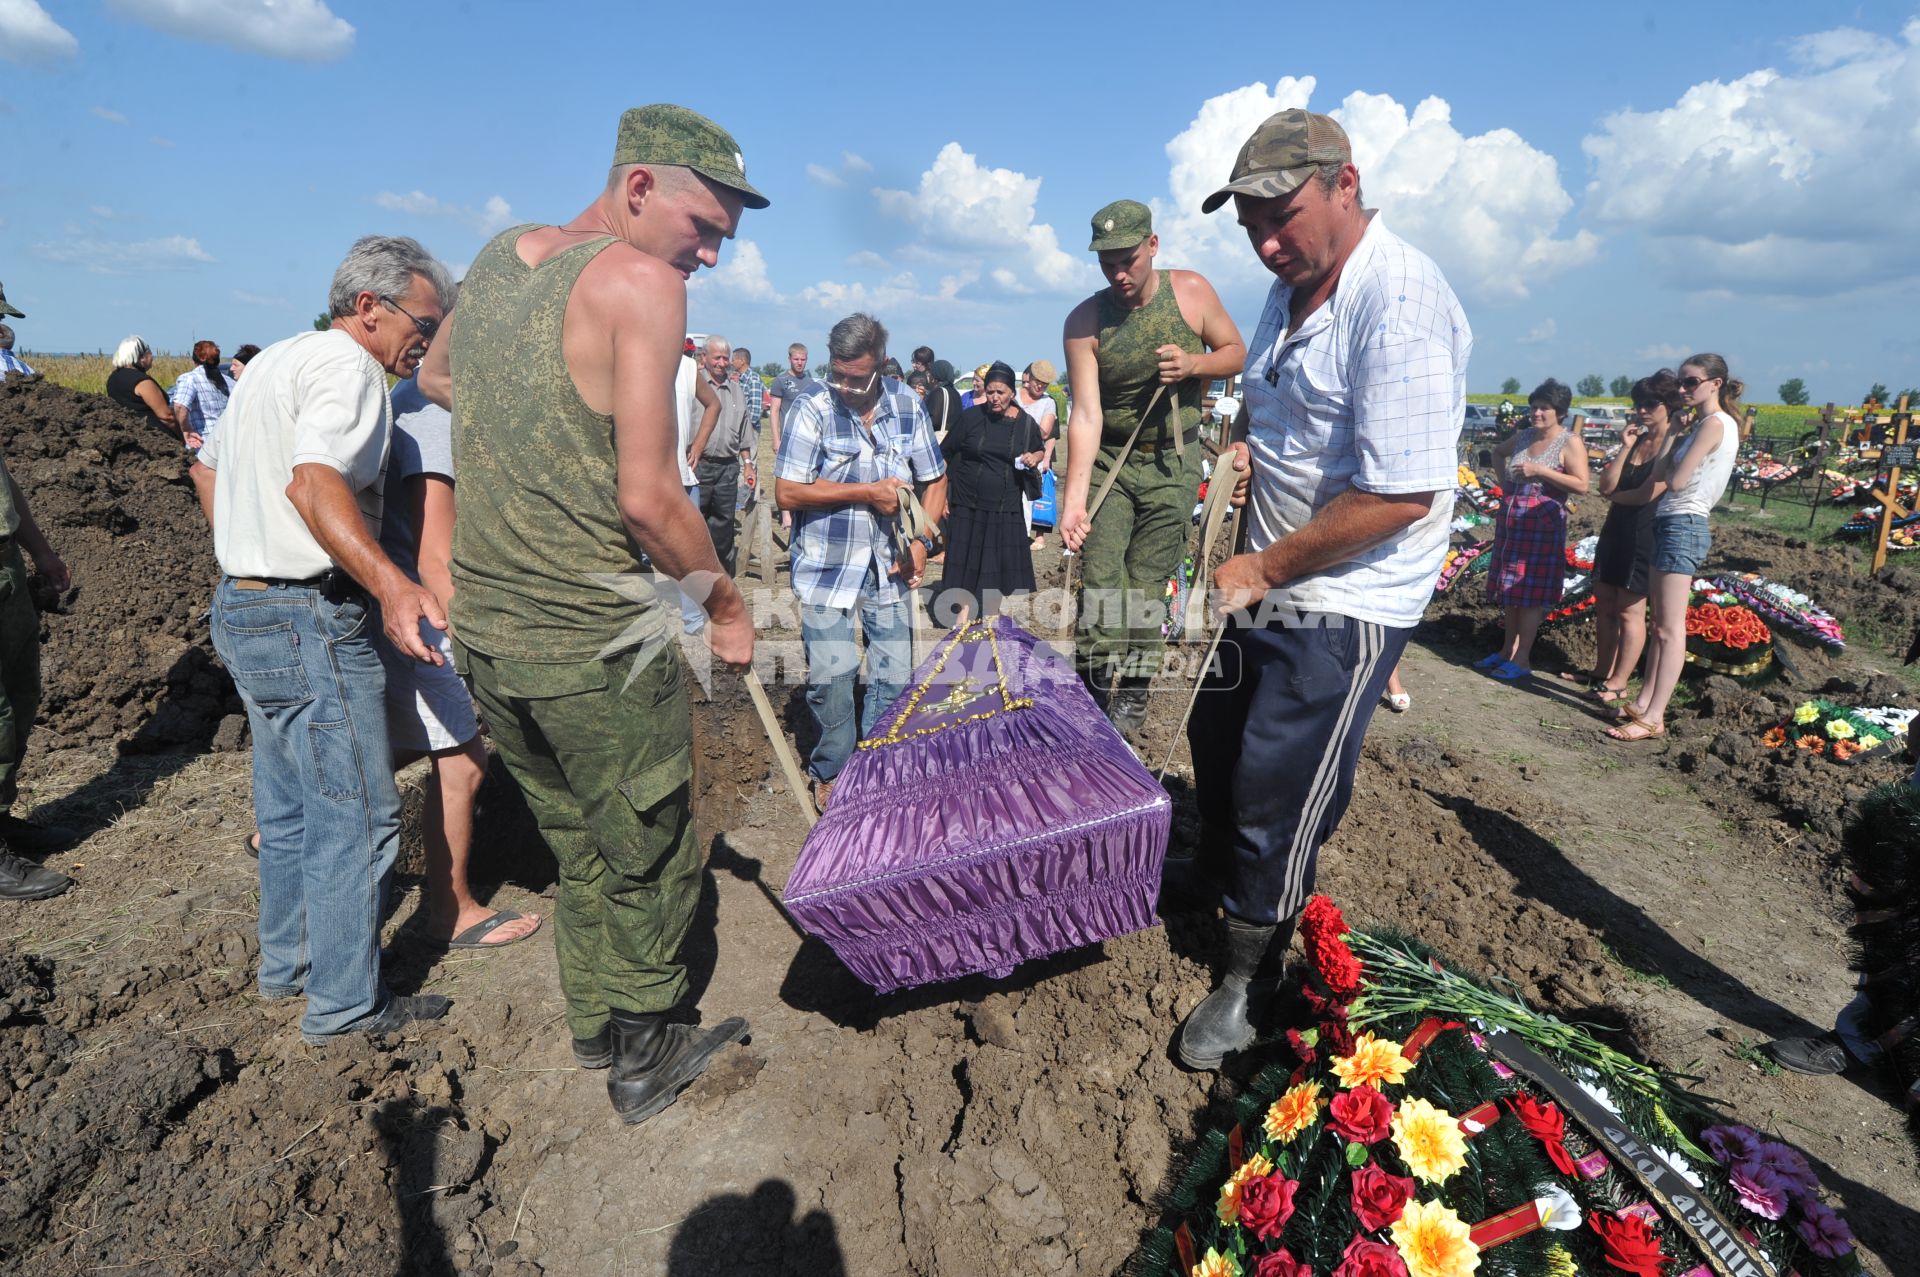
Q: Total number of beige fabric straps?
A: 4